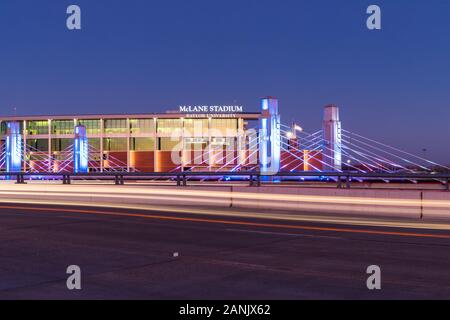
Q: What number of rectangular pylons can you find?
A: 4